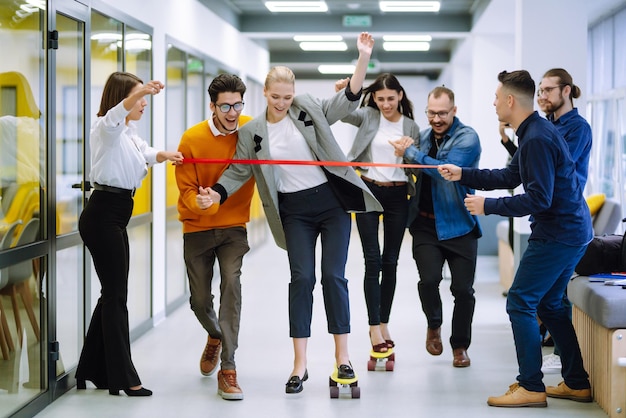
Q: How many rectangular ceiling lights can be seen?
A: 7